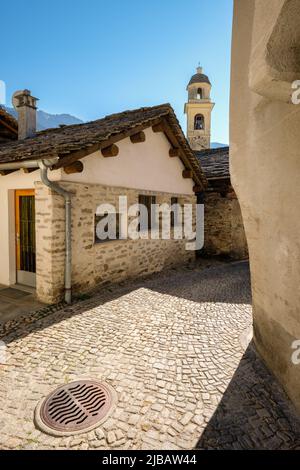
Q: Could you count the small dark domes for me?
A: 1